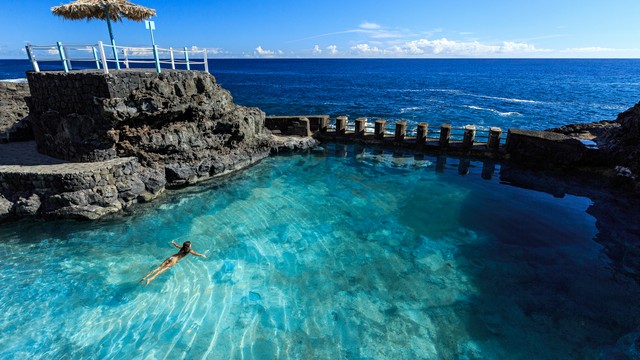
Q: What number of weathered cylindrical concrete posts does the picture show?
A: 8